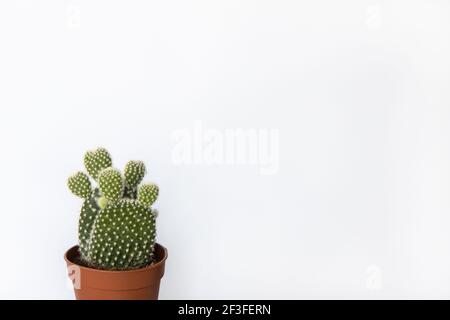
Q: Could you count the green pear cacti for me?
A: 1